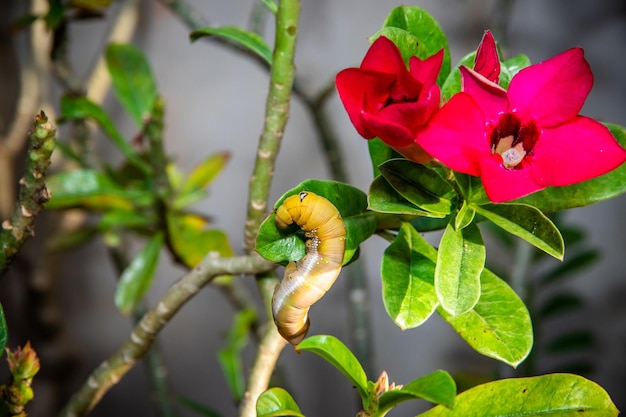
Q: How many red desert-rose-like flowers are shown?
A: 2